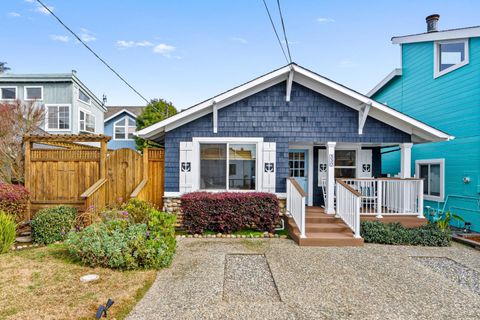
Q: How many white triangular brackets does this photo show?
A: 3